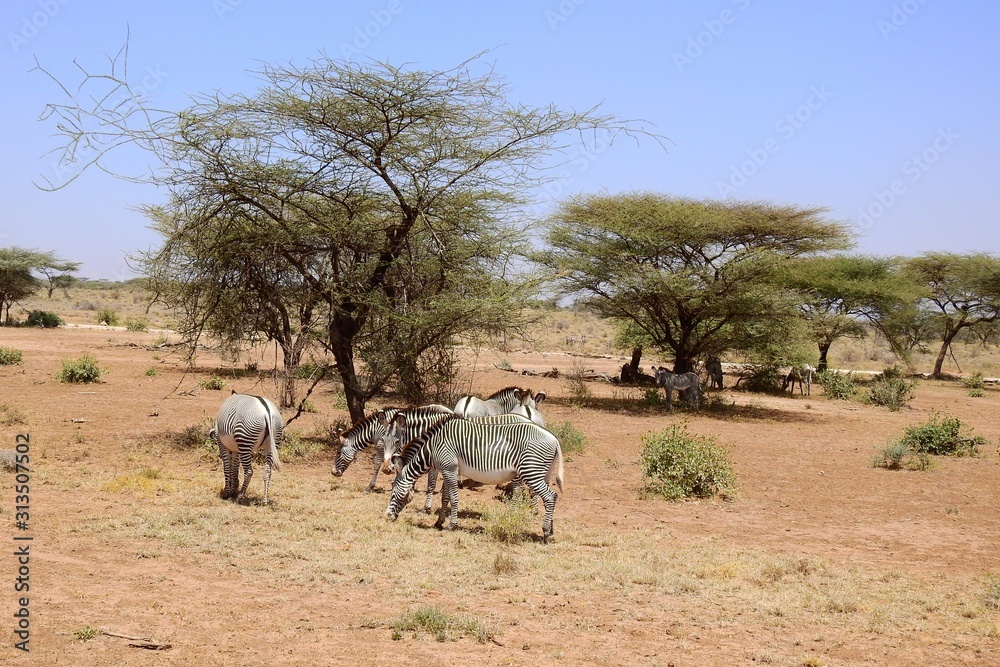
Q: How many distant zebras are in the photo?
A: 3